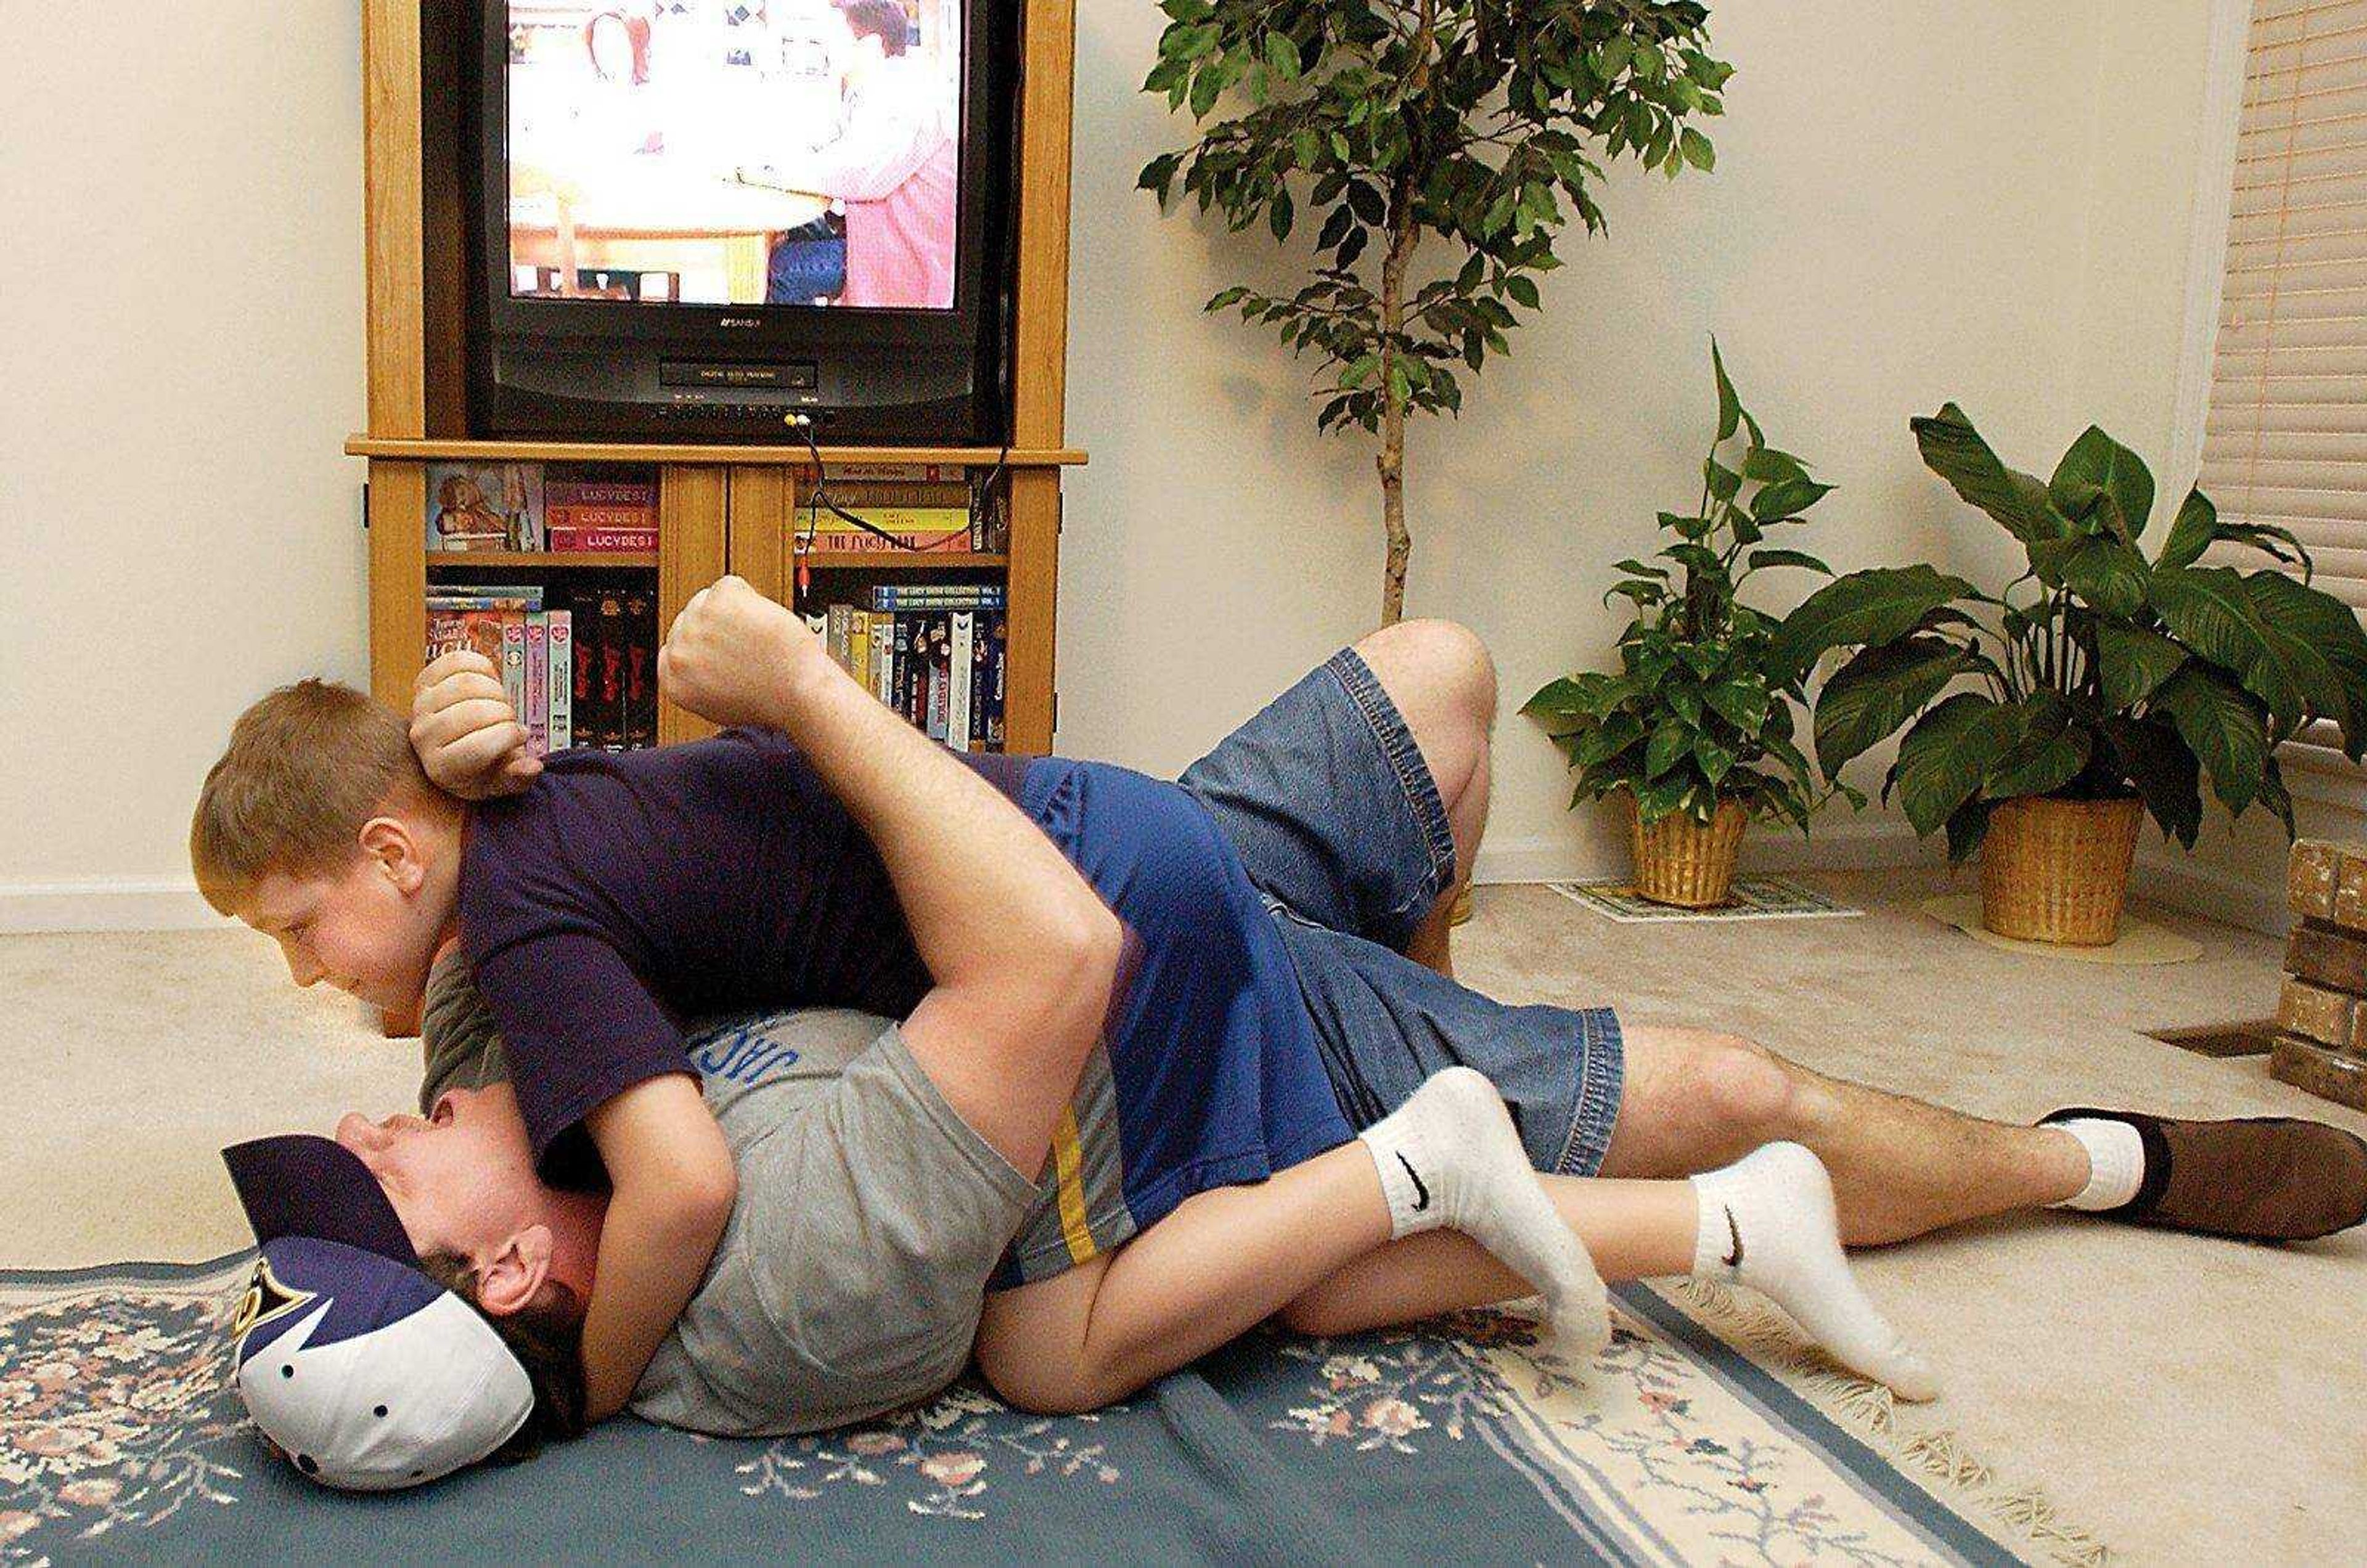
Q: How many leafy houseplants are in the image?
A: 3